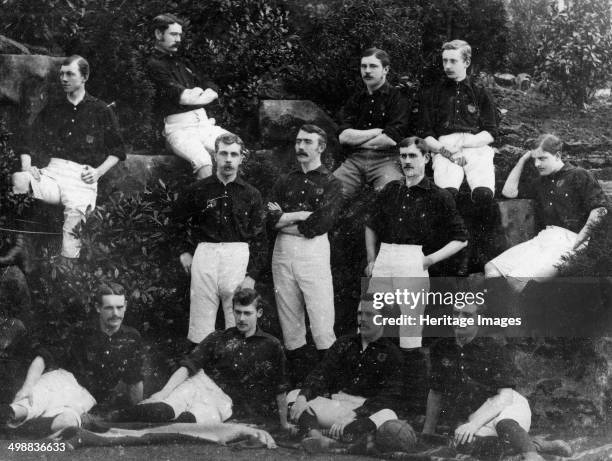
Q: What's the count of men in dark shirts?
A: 12